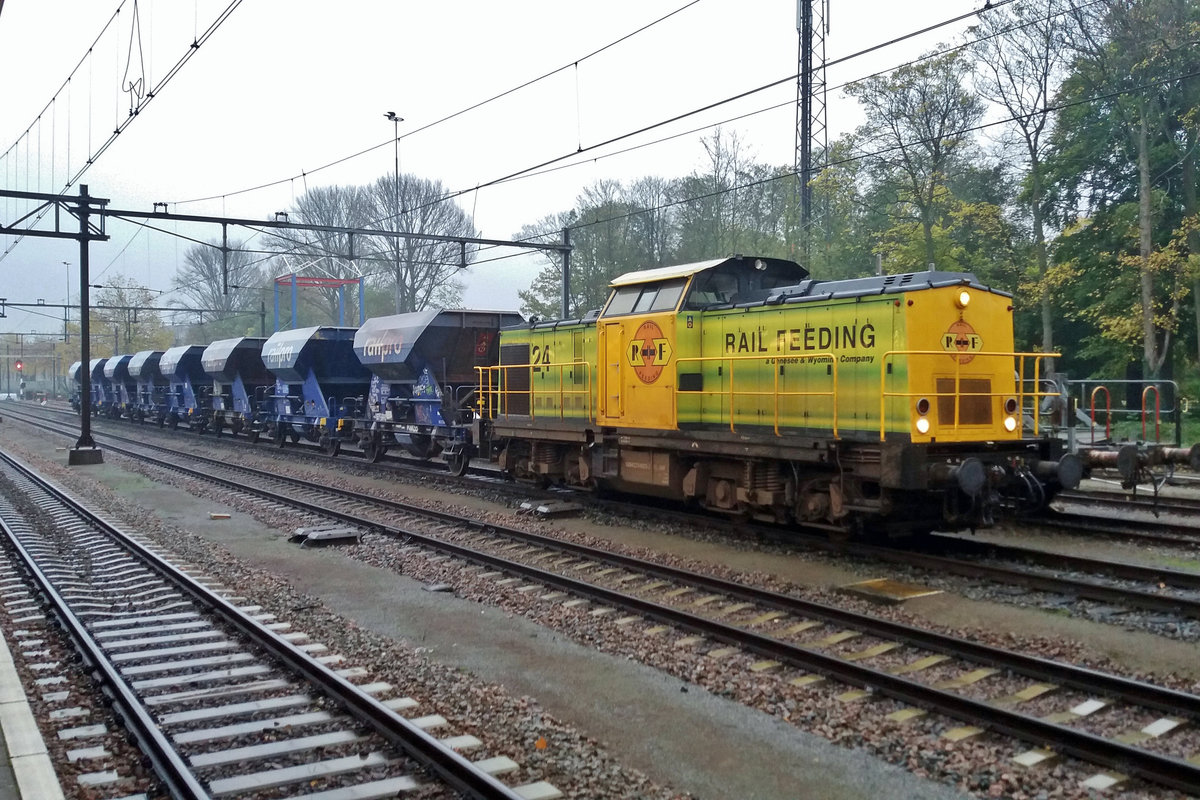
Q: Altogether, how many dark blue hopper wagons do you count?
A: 8